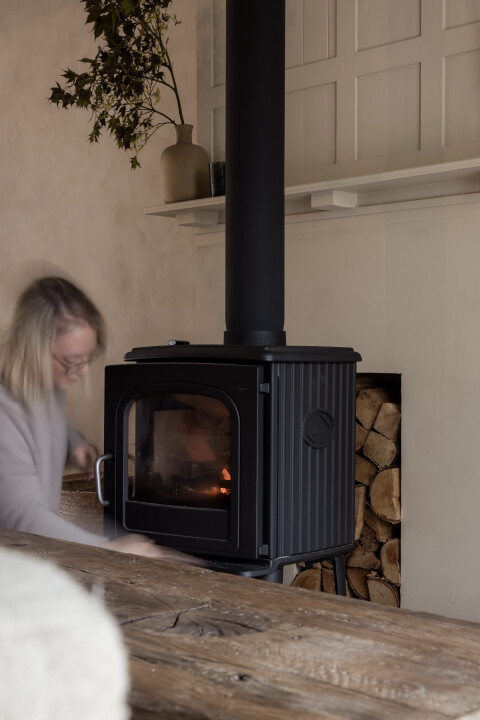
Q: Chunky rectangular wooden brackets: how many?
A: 2